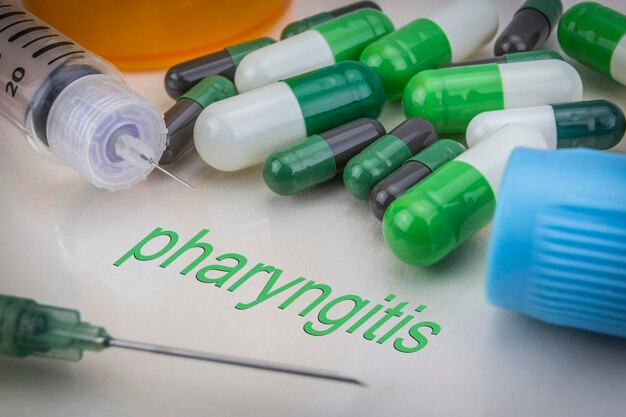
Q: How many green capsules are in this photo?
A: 15